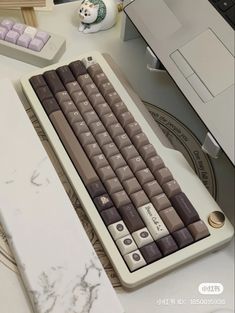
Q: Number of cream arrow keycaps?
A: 4